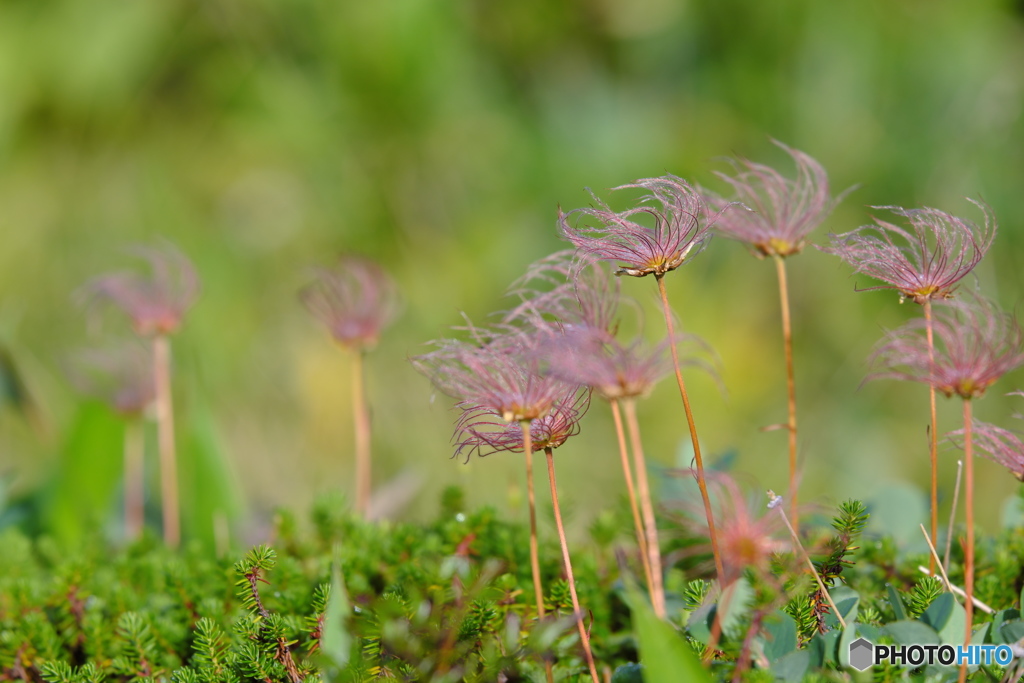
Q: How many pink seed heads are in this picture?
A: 13